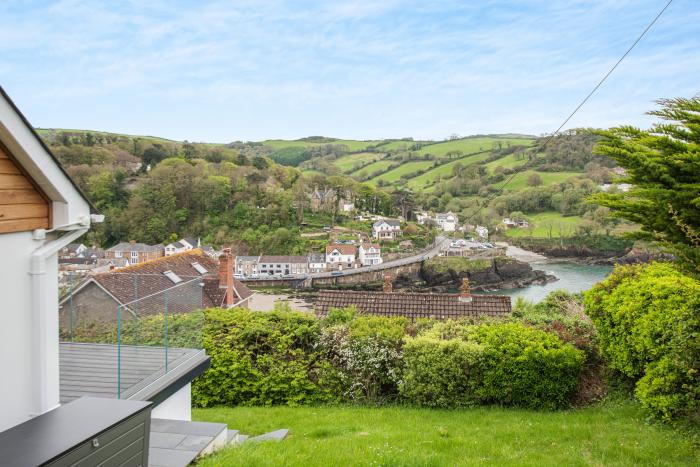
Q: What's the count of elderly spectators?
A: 0